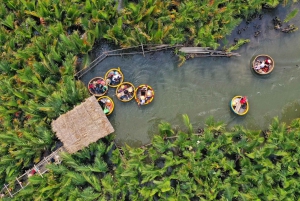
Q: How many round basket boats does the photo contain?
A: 7